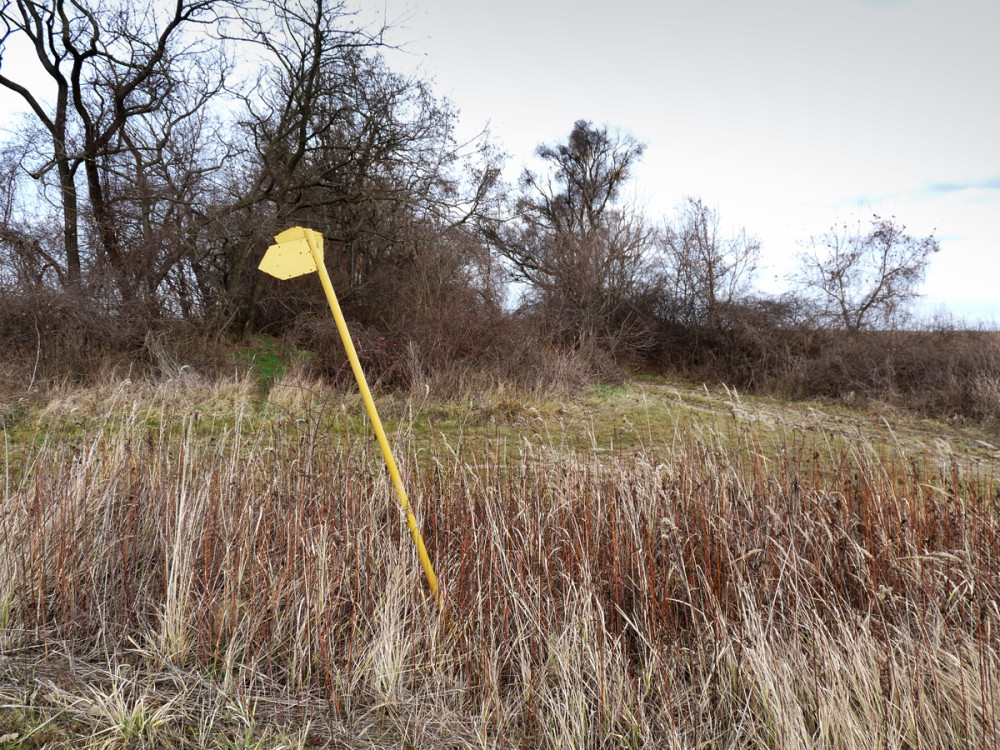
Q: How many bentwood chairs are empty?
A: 0